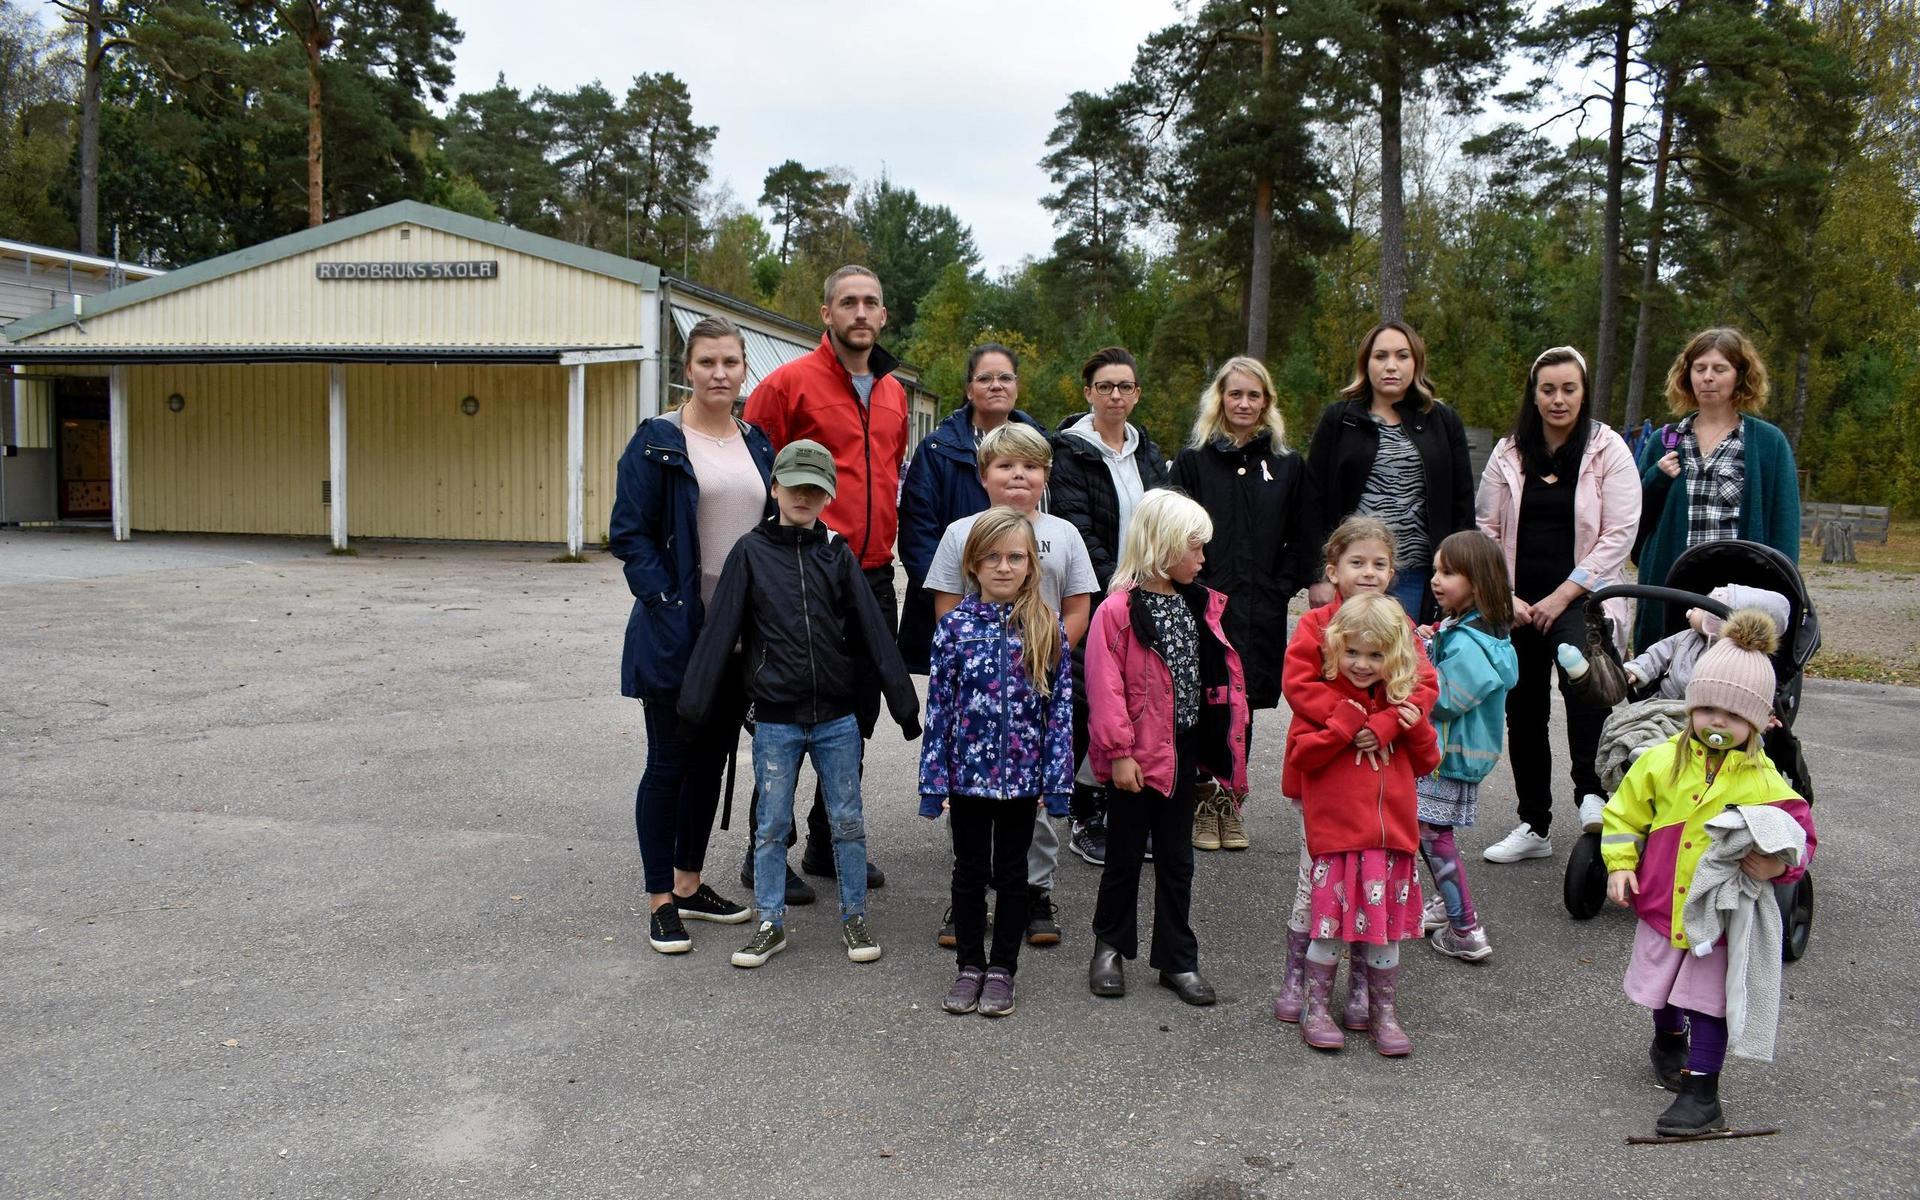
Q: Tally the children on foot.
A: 8